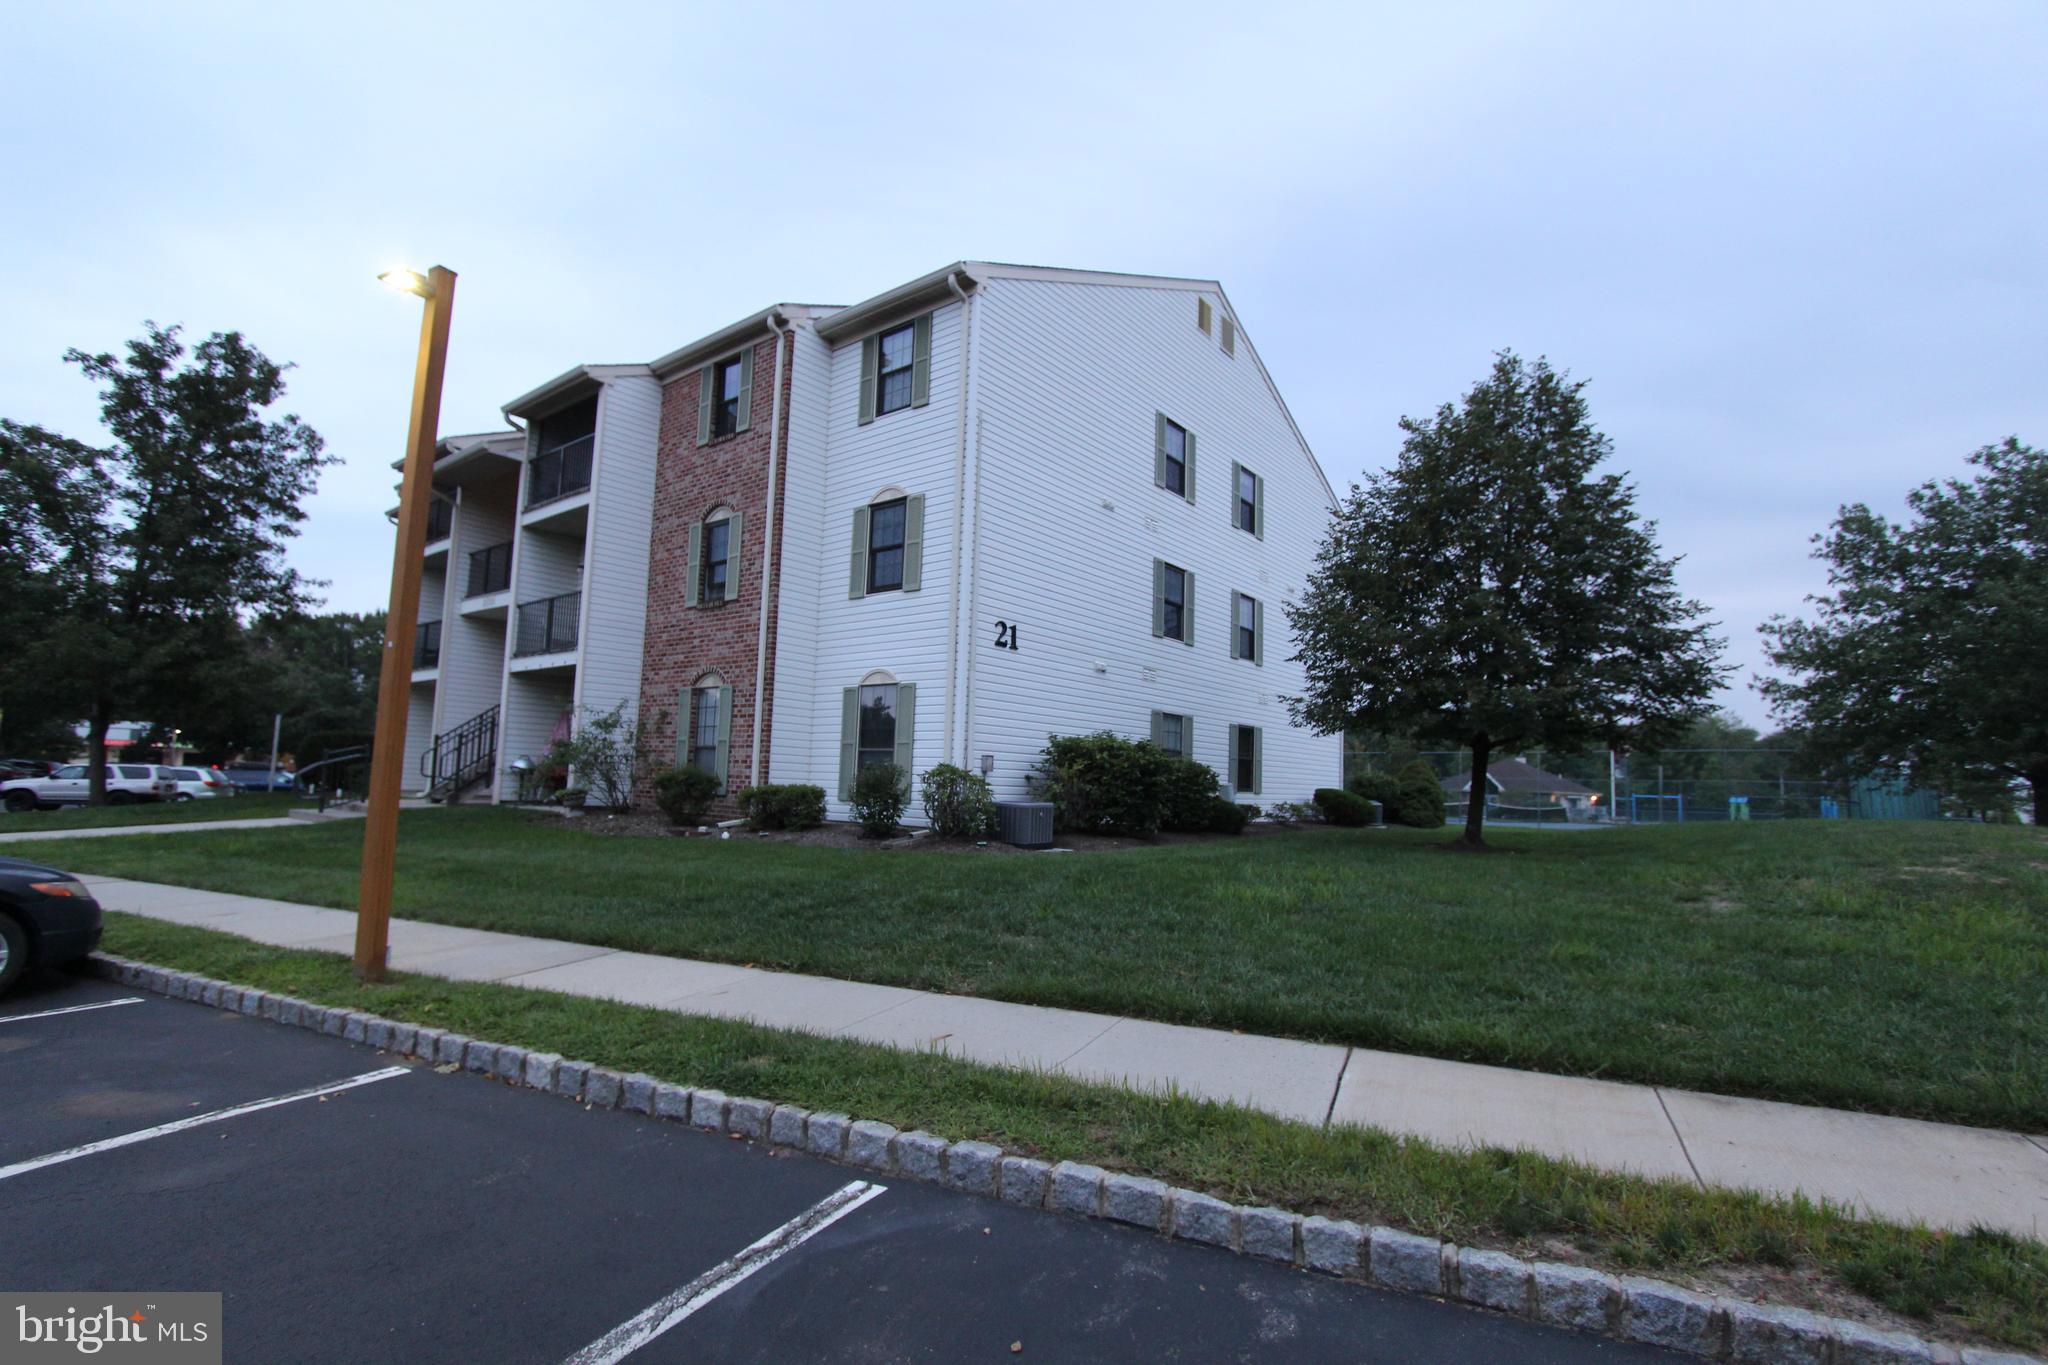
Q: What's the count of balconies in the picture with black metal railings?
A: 5